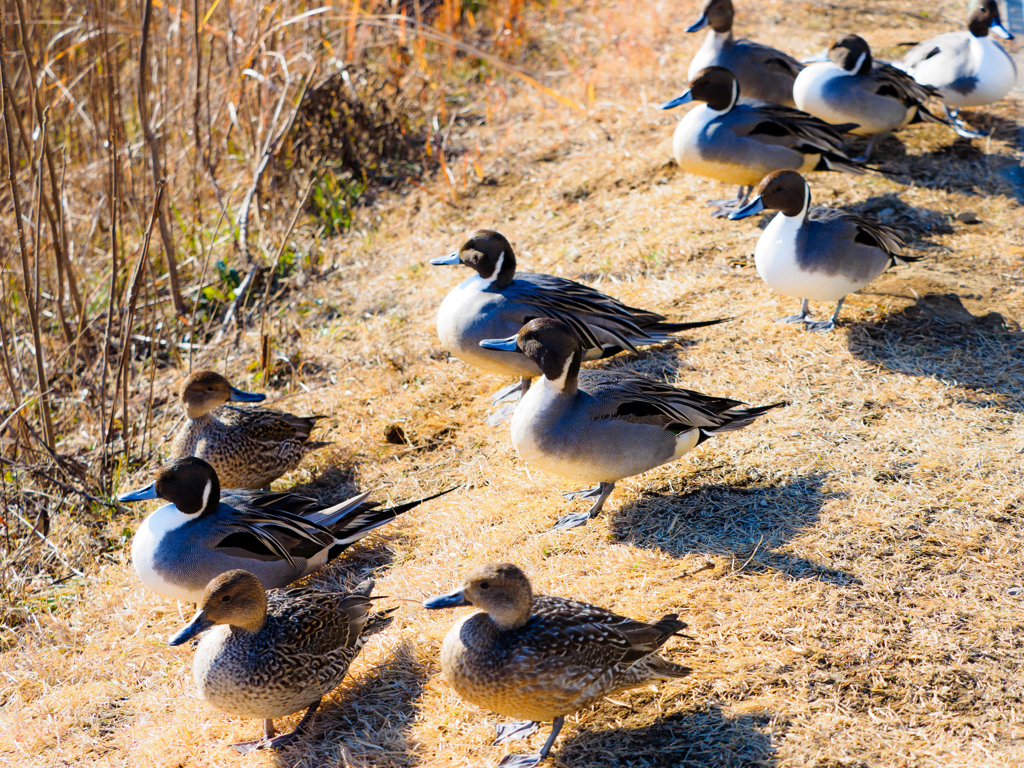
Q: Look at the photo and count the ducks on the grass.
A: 11